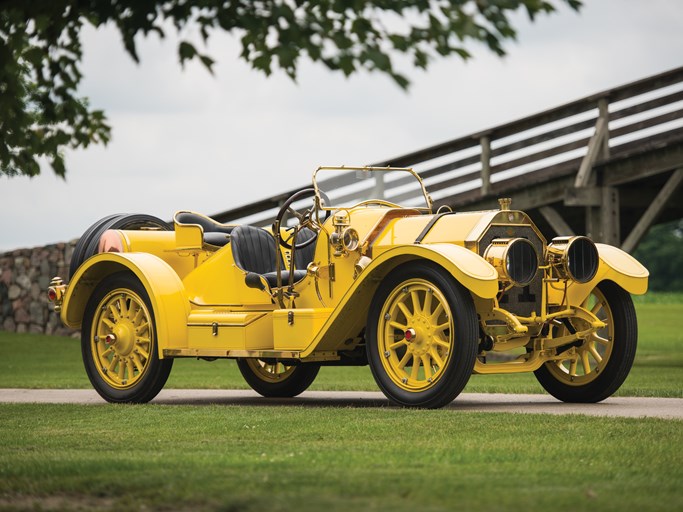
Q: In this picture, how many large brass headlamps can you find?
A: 2